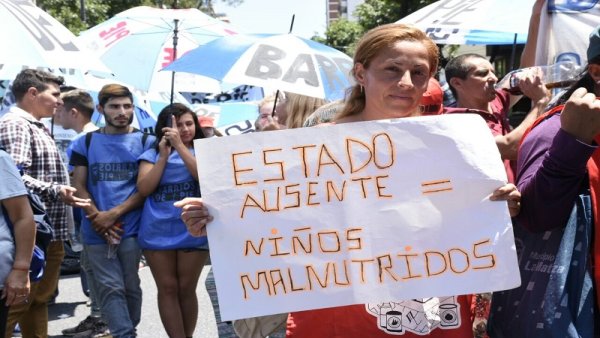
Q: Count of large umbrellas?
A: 4